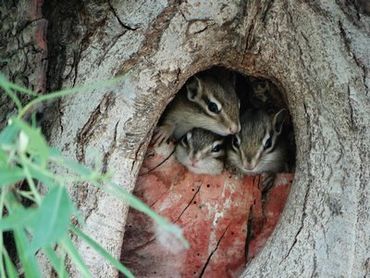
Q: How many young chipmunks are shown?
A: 3